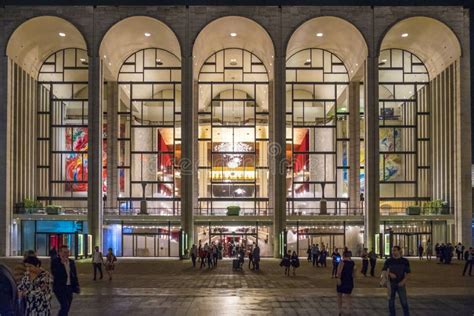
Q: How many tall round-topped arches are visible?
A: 5